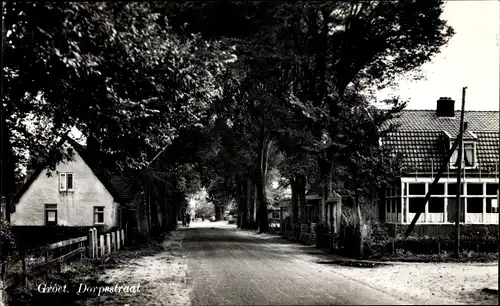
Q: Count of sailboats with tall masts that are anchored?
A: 0